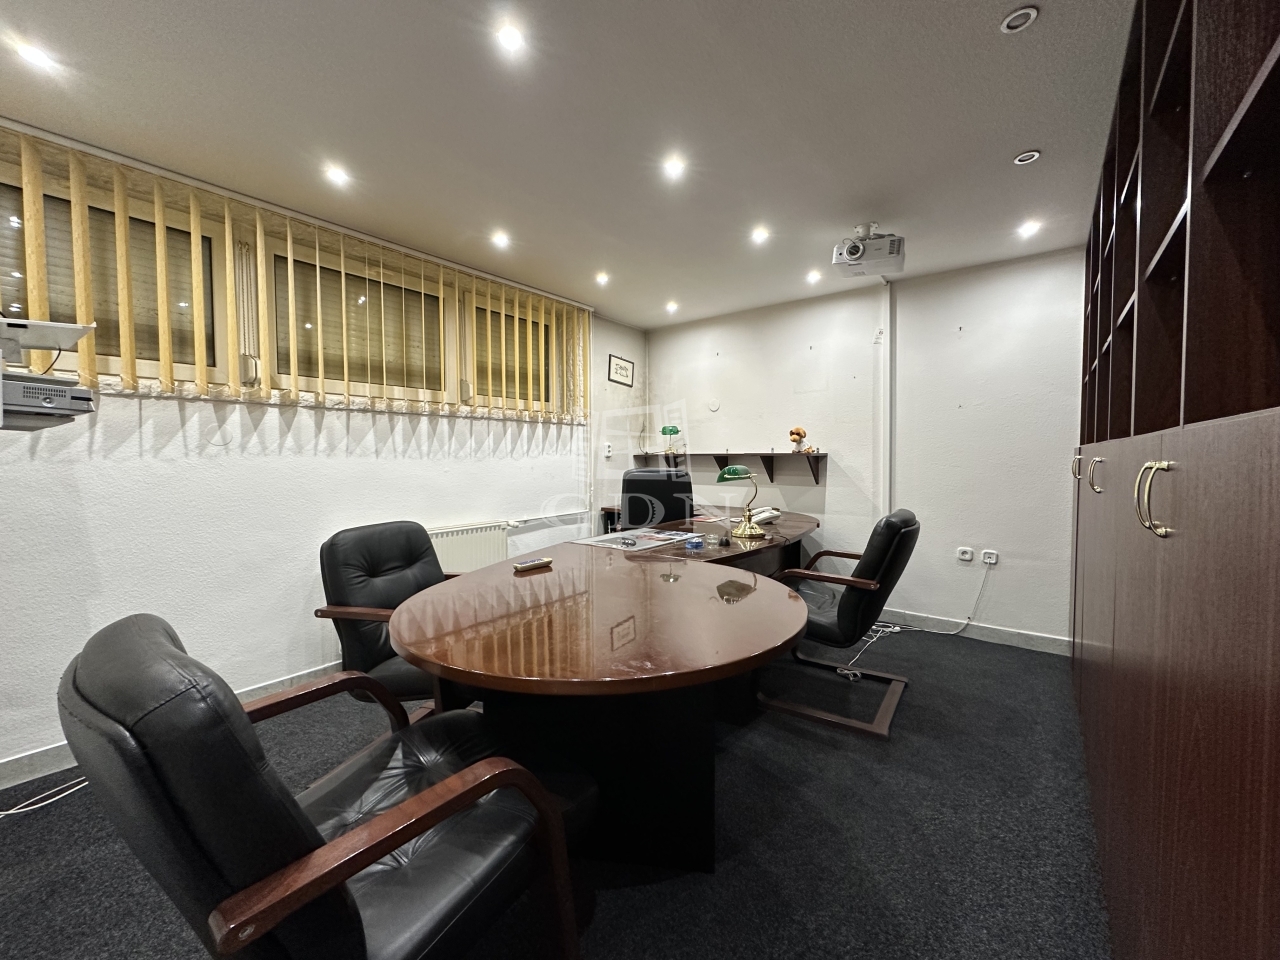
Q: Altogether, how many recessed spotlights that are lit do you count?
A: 10